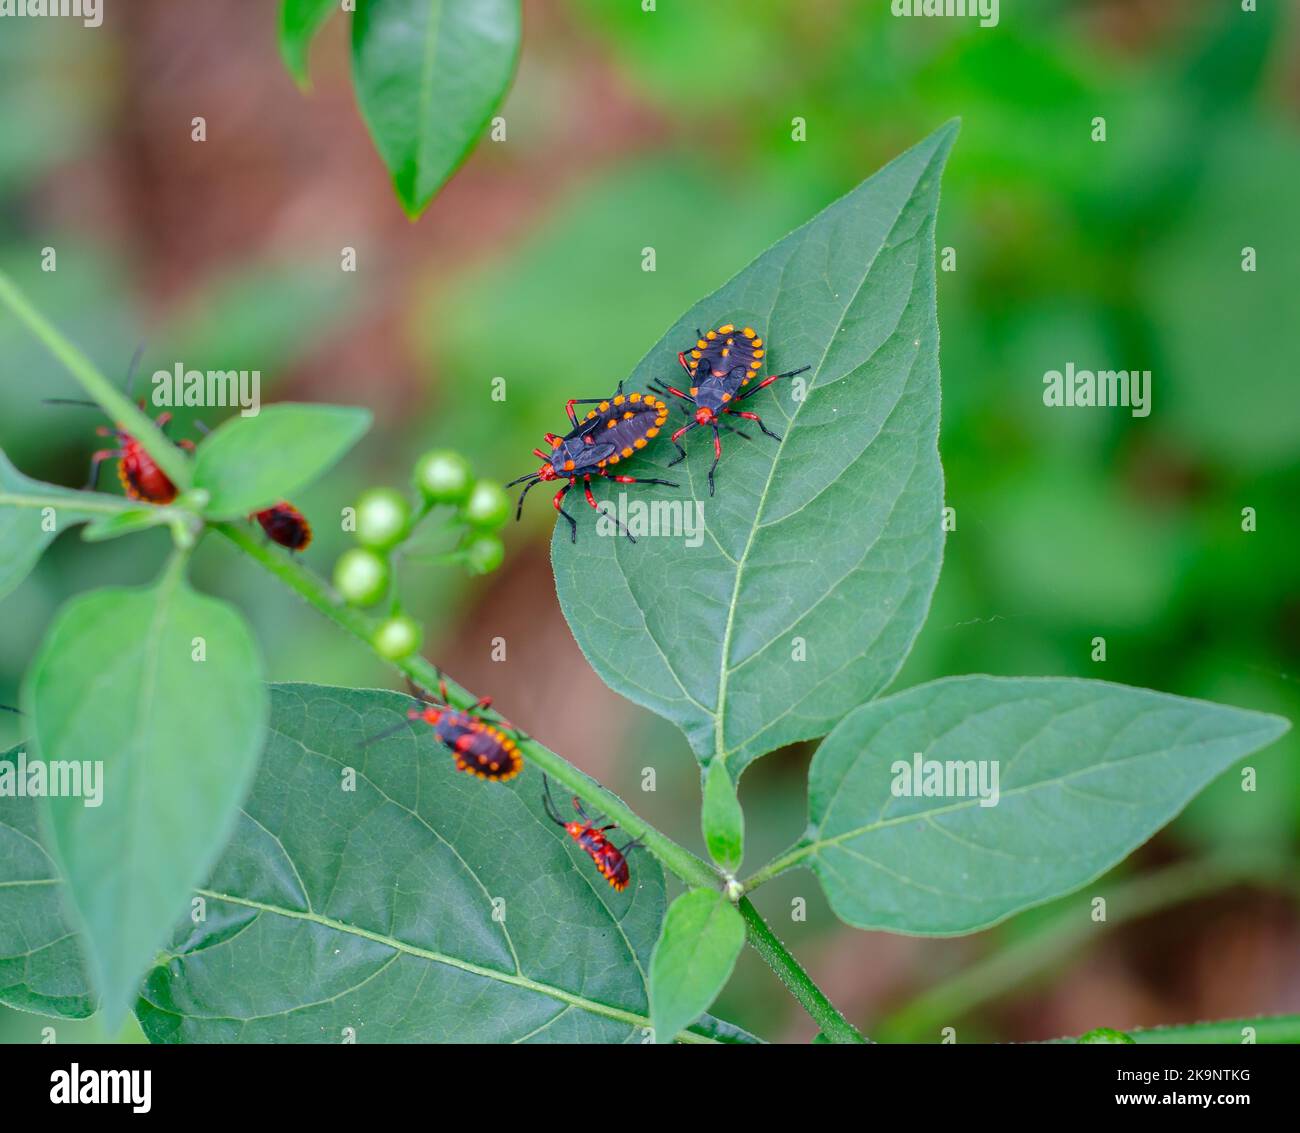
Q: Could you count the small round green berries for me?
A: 6